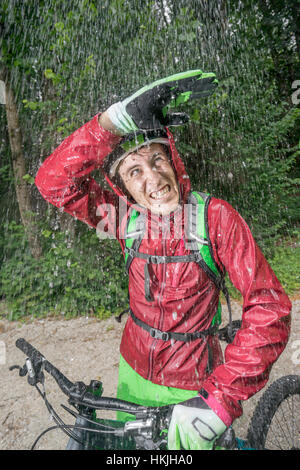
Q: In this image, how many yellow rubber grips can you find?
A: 0